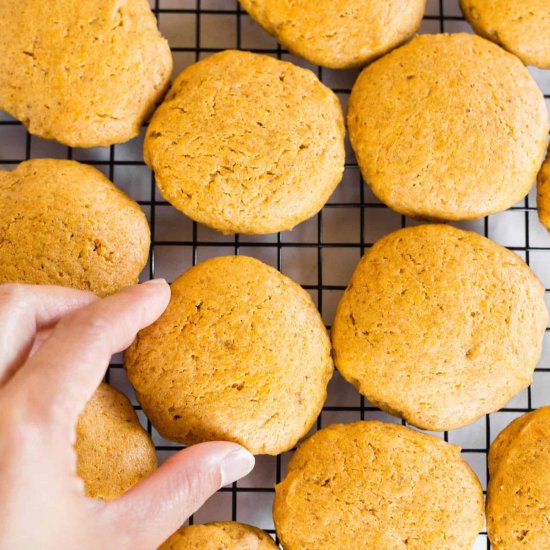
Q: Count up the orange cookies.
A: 13